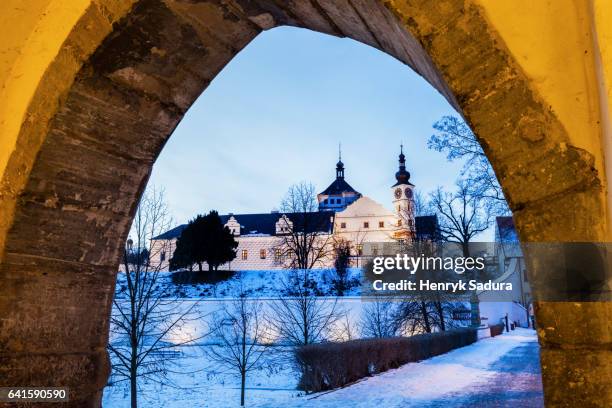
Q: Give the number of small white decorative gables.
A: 2